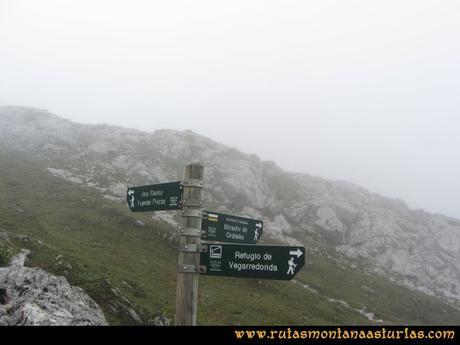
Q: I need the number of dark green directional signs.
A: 3